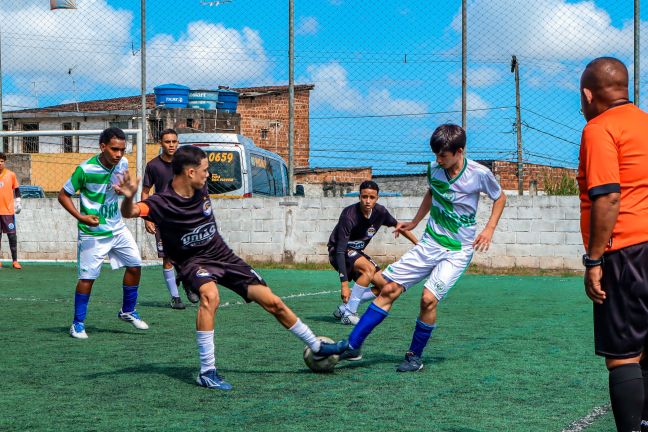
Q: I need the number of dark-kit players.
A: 3